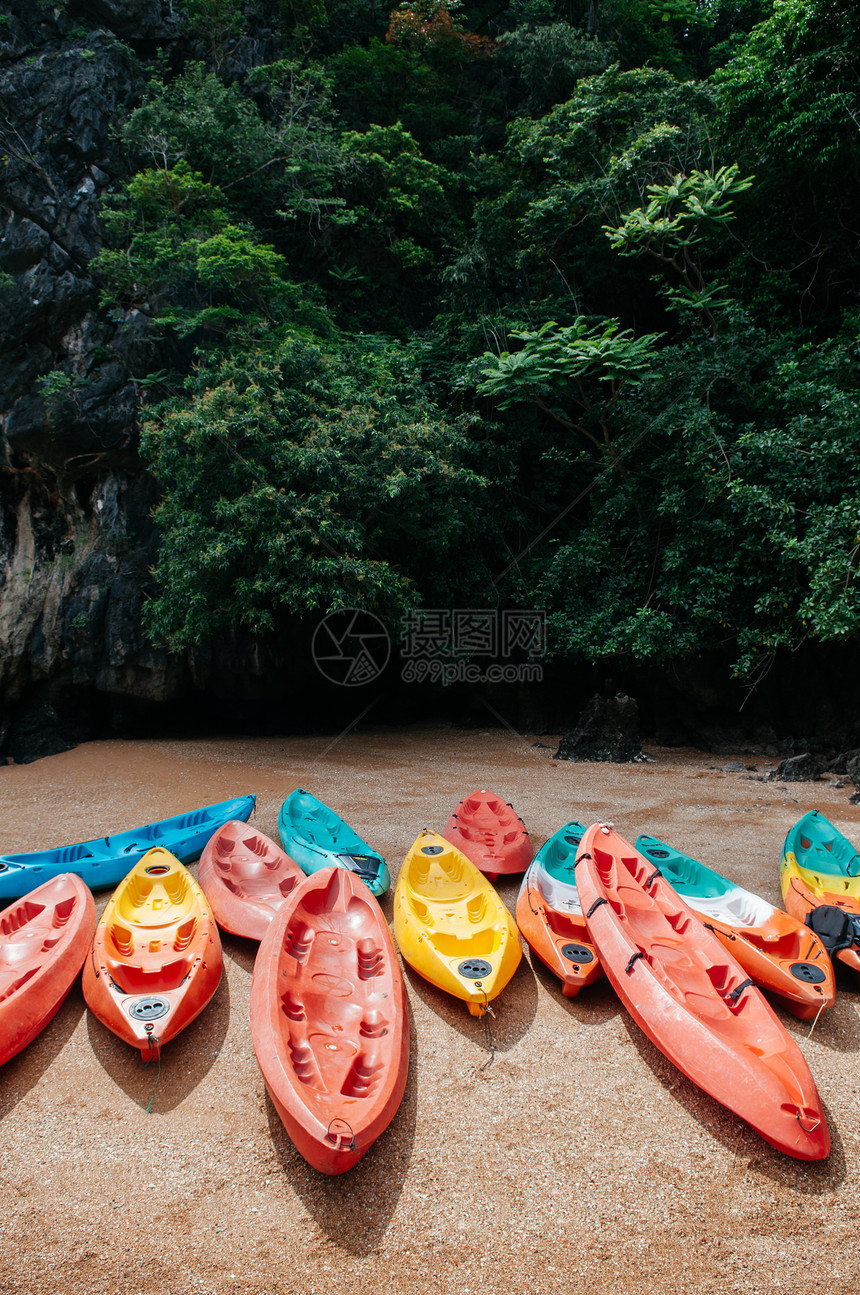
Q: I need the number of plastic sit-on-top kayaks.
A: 12